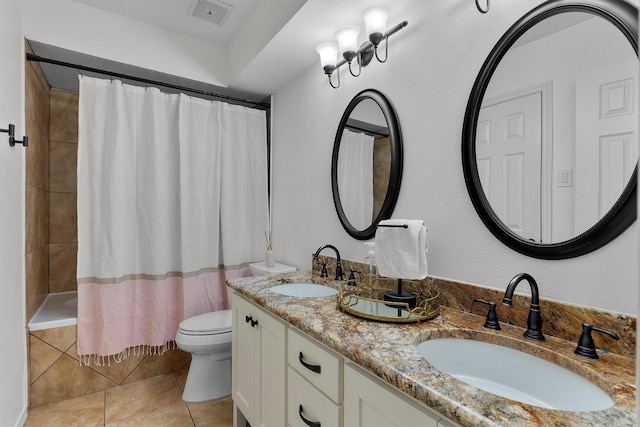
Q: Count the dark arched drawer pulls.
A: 2